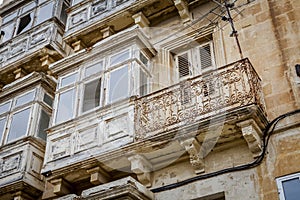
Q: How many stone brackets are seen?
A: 12